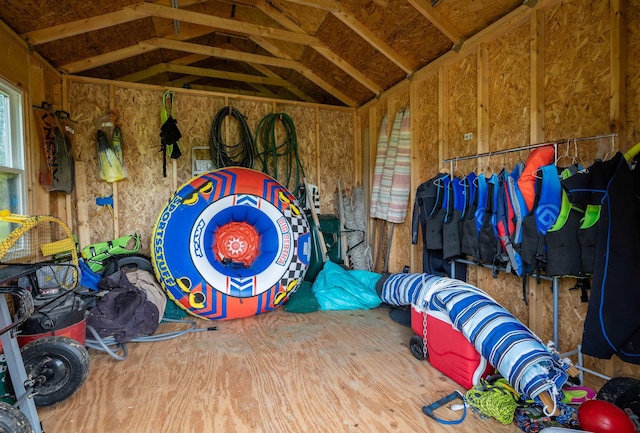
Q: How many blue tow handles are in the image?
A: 1